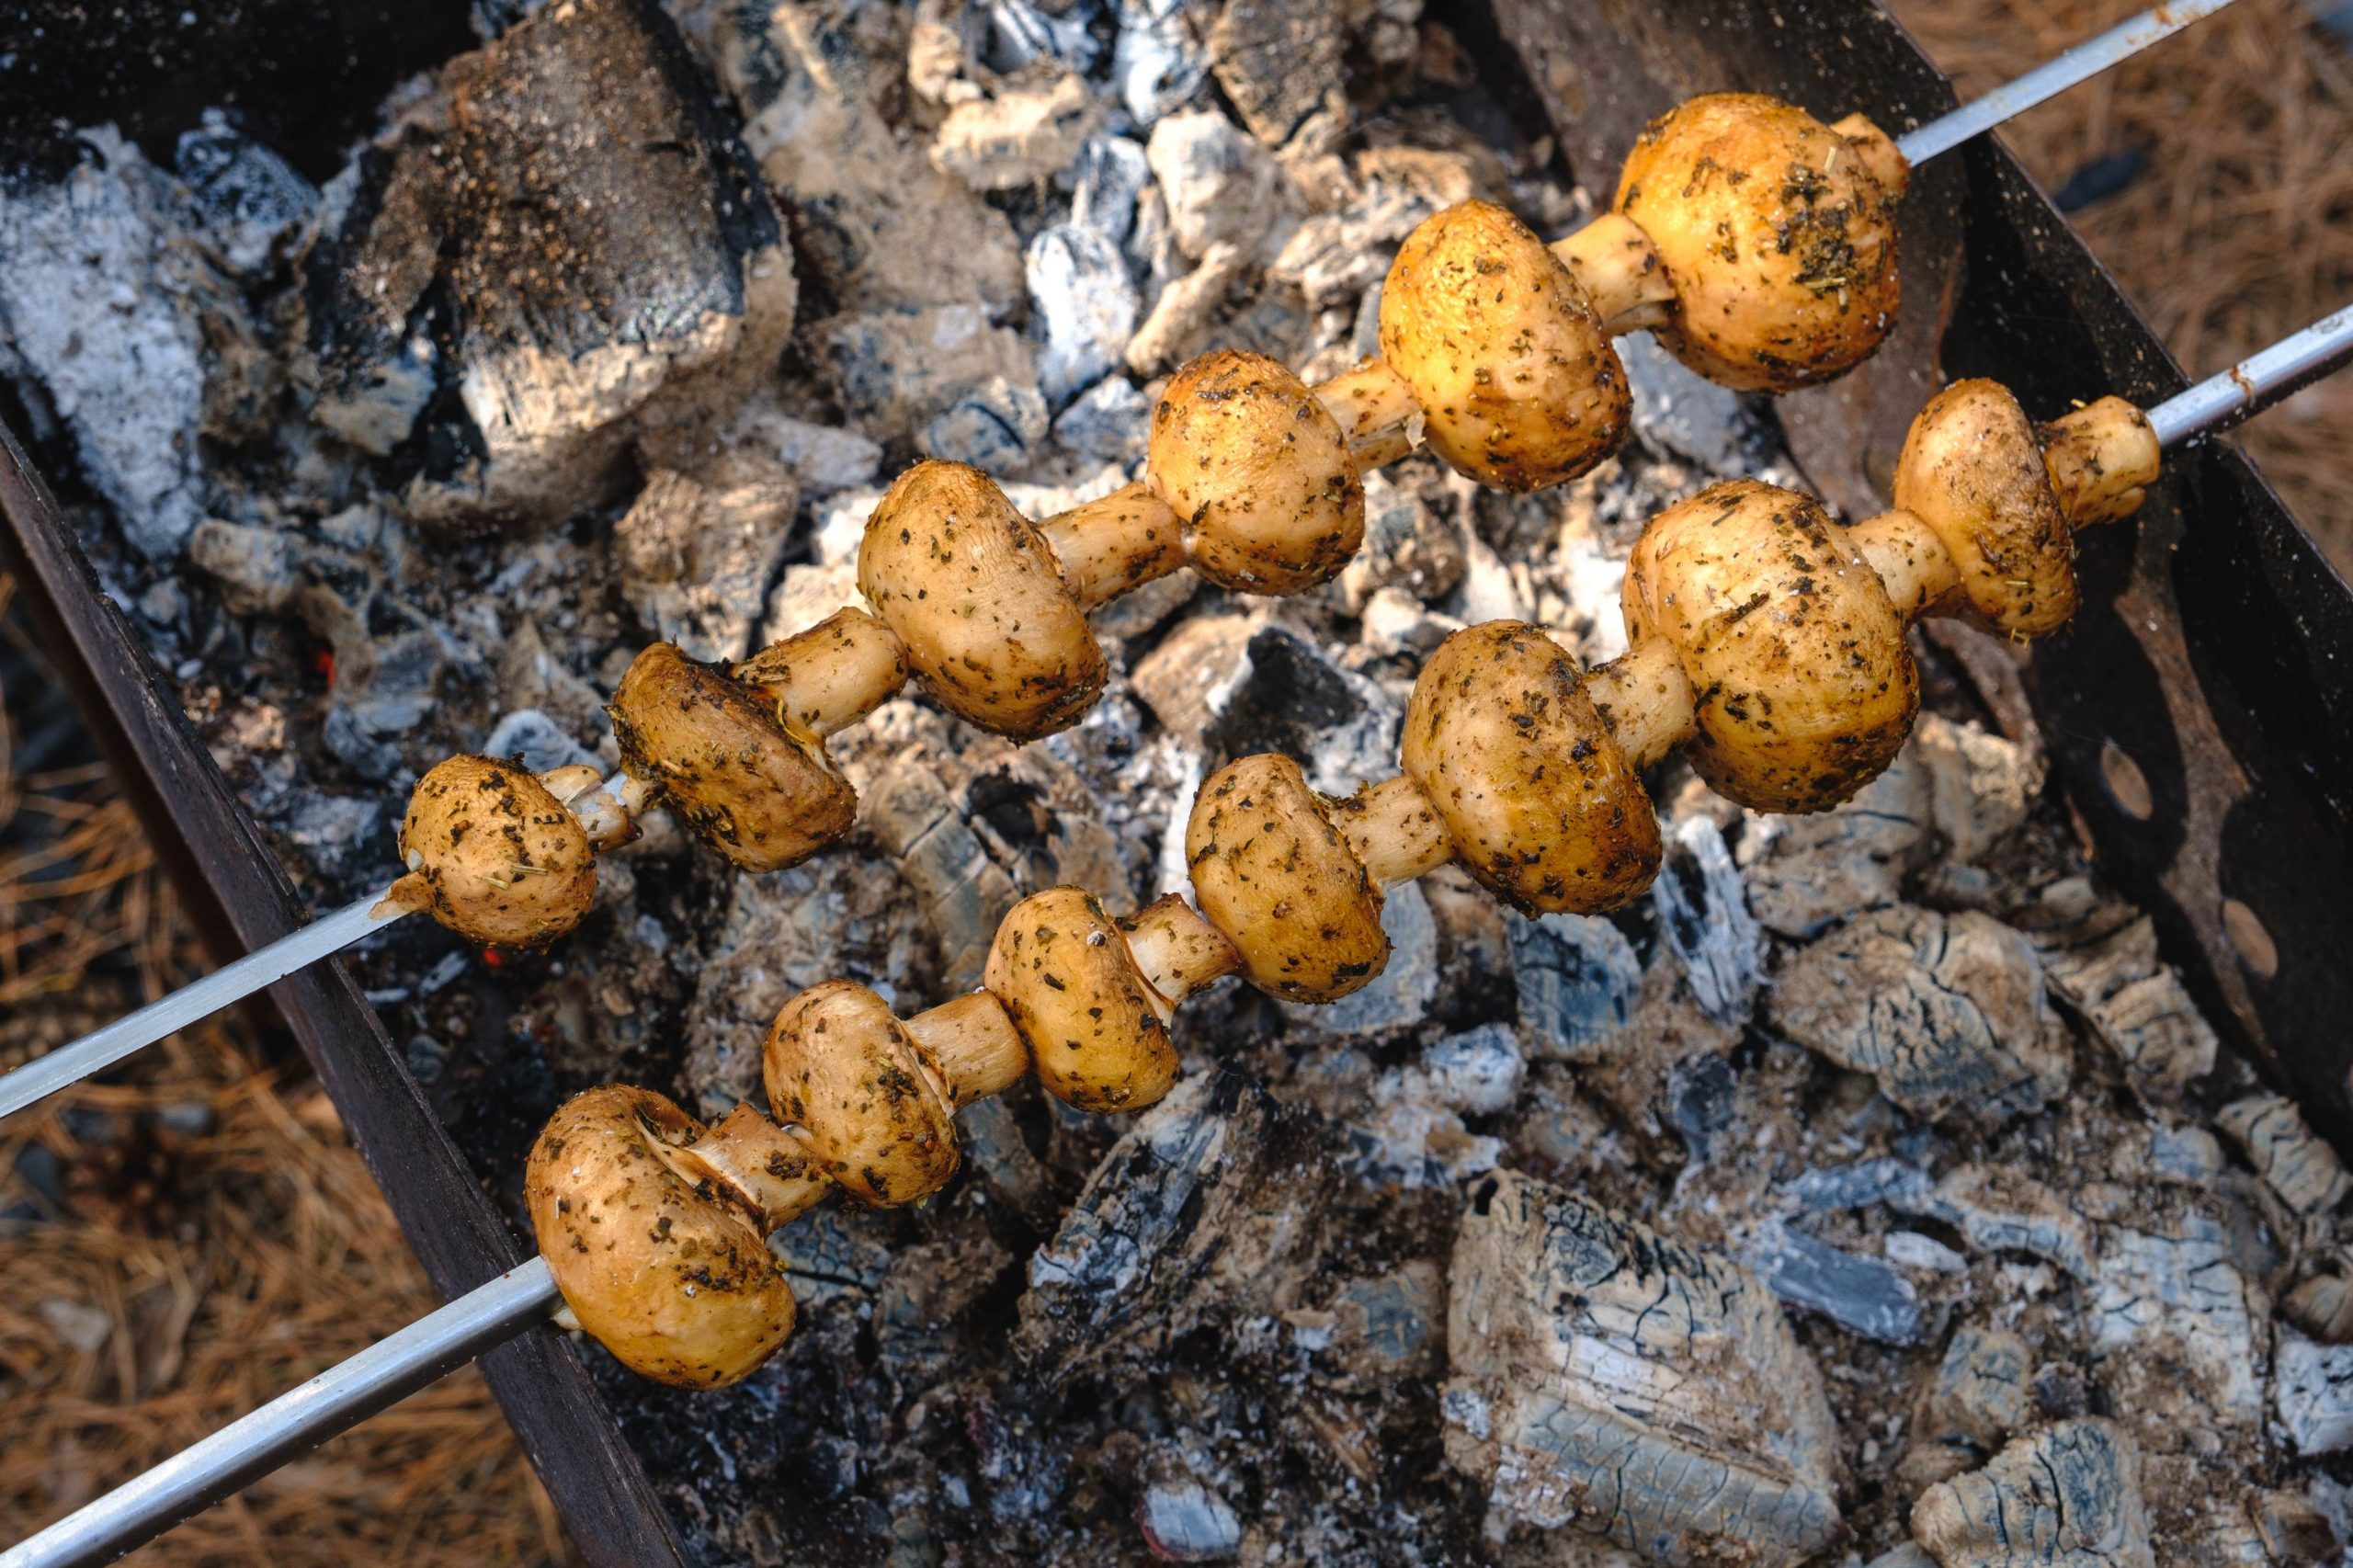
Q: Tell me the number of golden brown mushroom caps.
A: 13